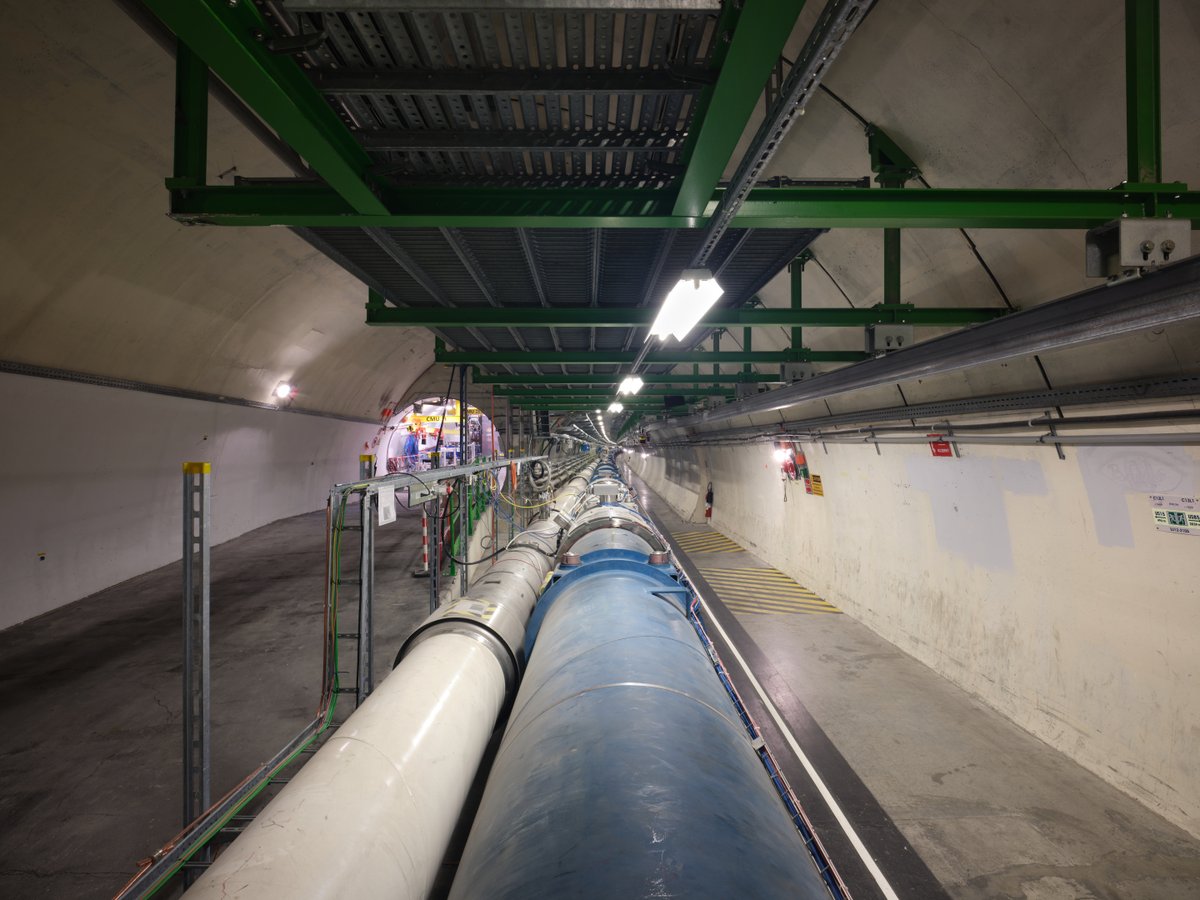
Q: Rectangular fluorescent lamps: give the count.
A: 3